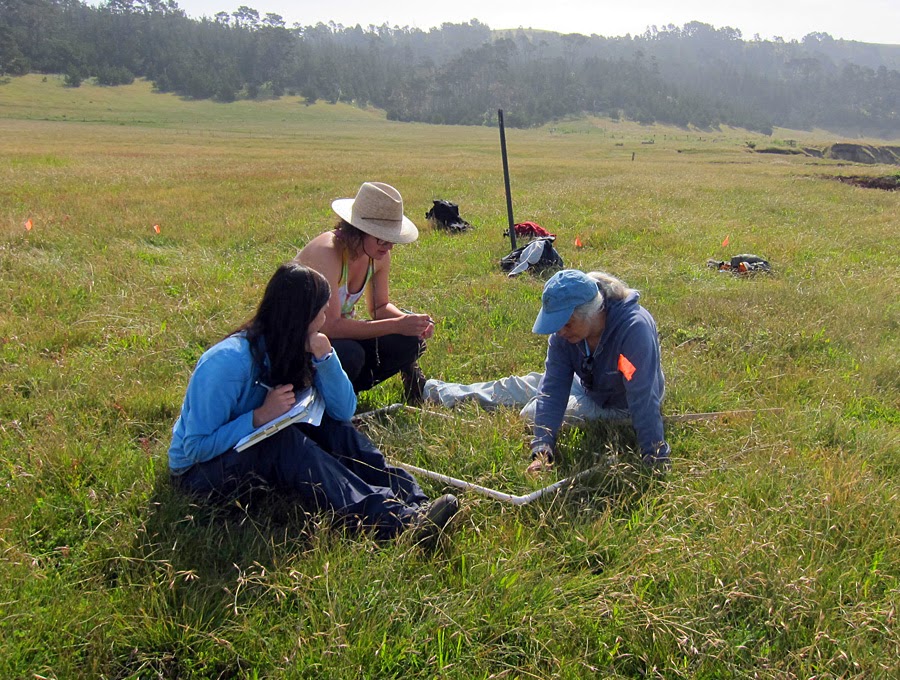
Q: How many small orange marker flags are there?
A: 5